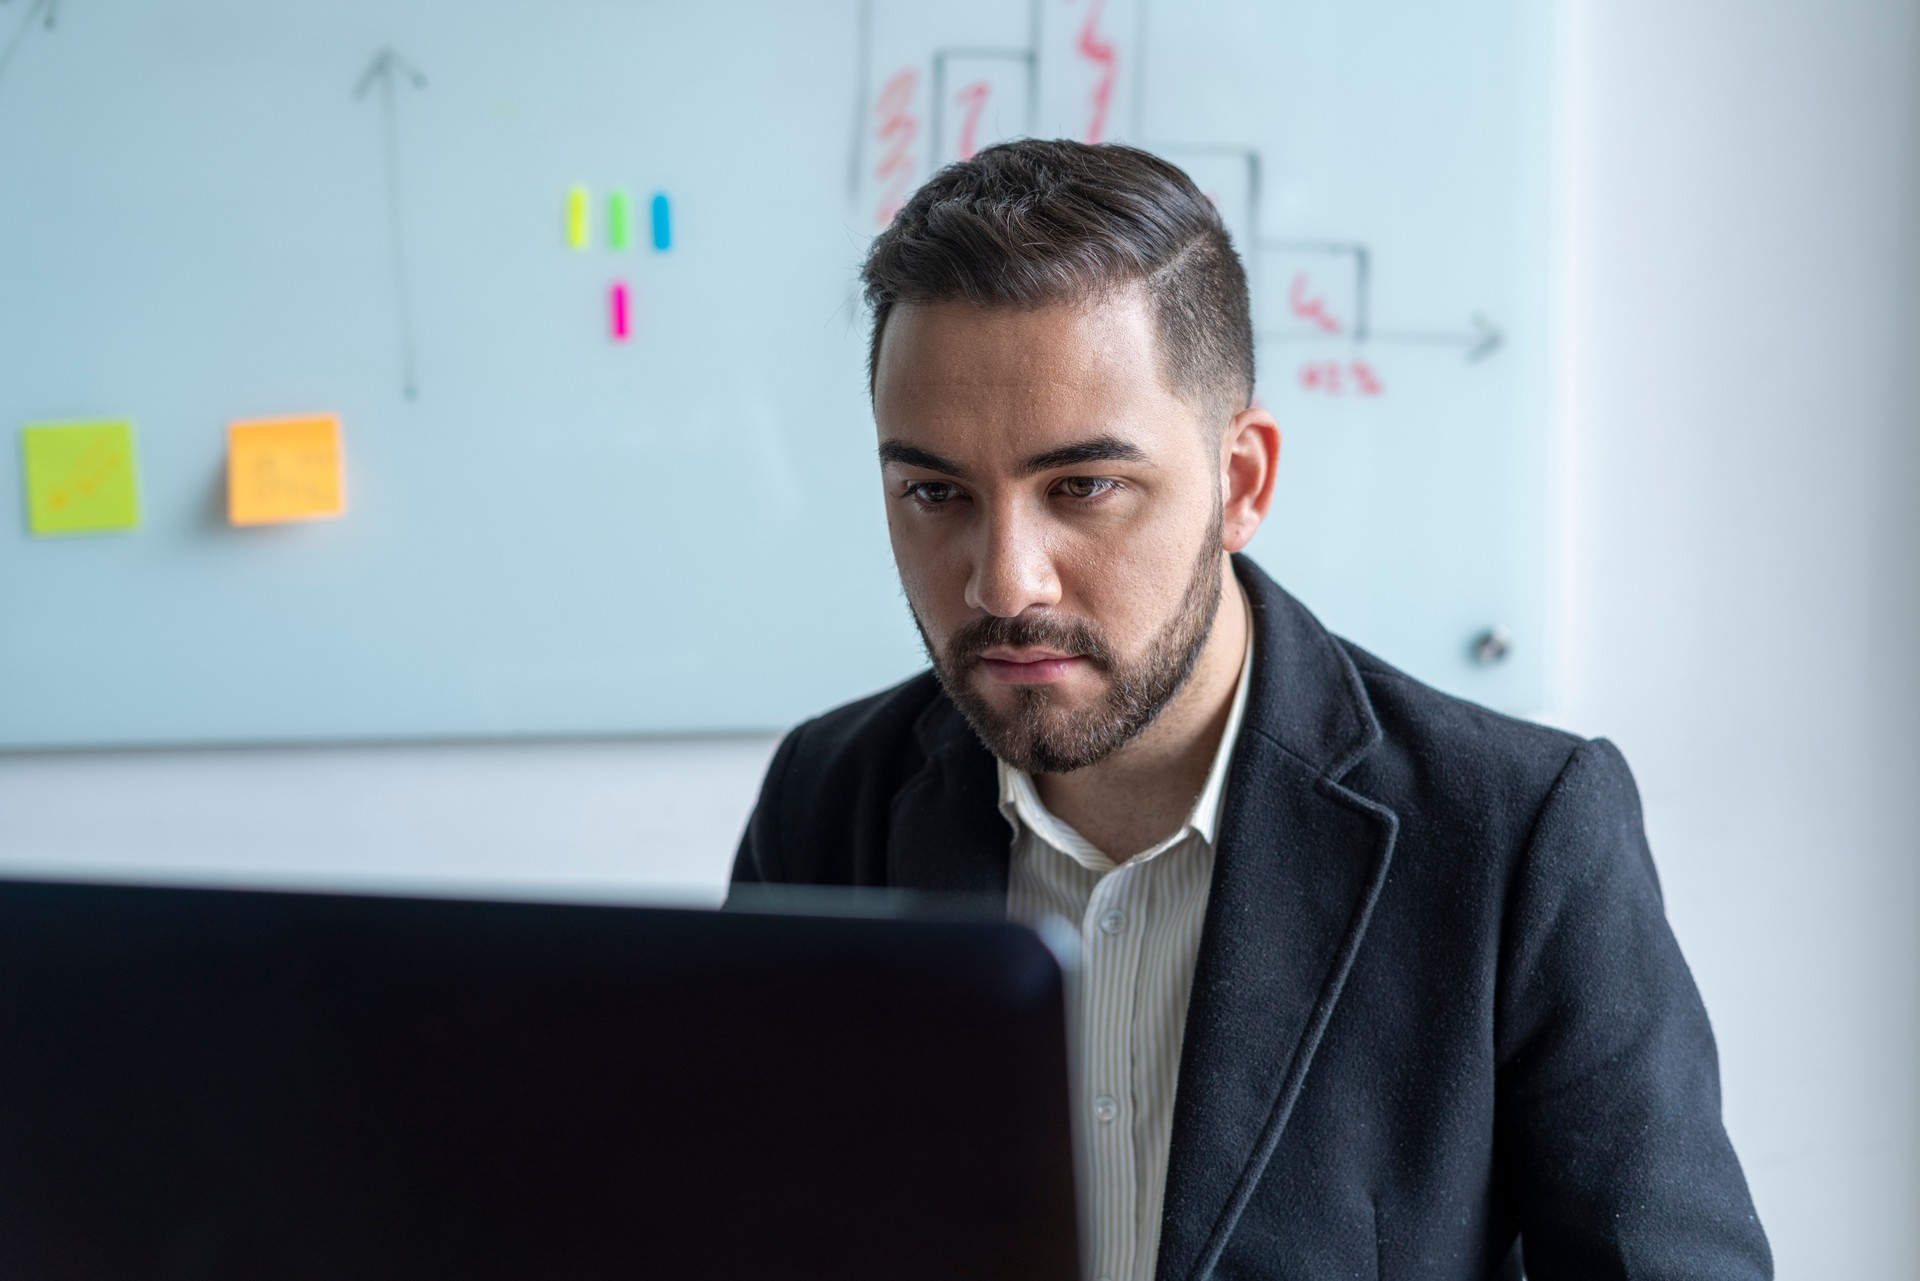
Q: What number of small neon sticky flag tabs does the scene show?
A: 4